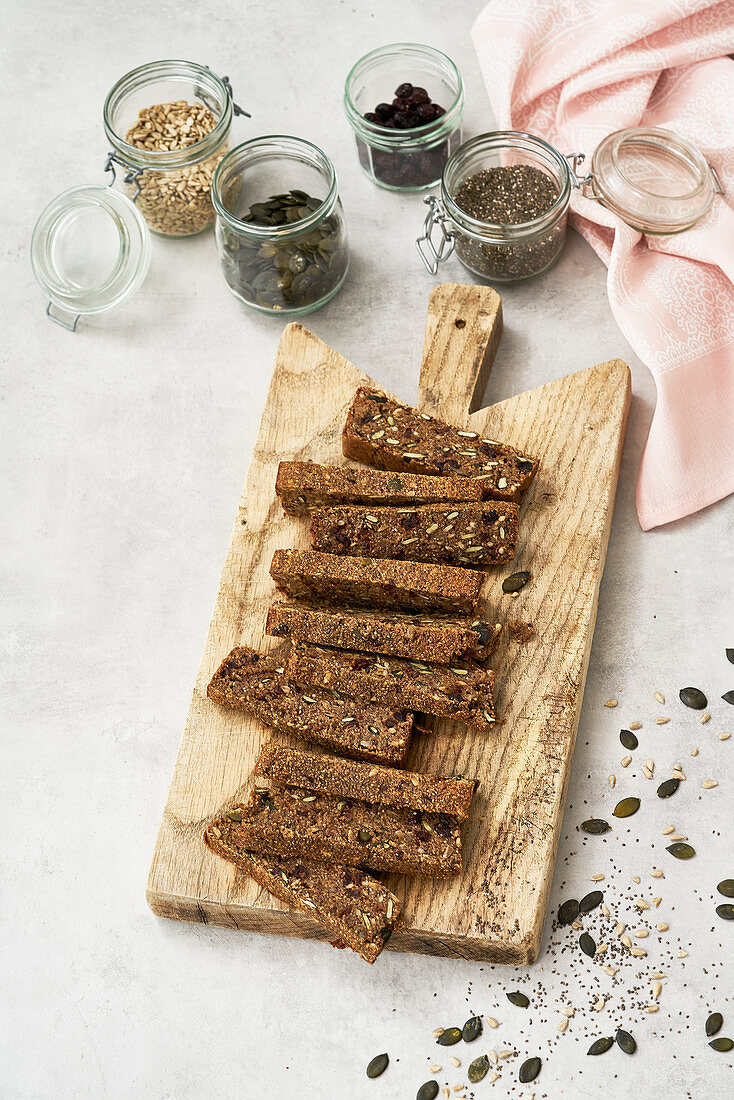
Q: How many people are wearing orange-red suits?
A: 0